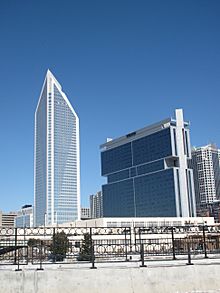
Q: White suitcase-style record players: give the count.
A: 0